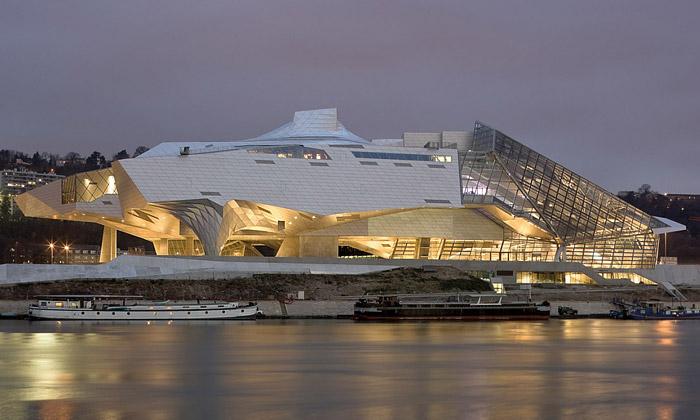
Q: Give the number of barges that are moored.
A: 3